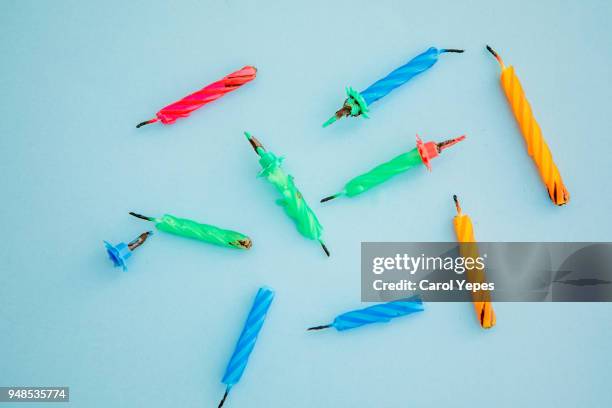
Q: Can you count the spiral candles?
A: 9